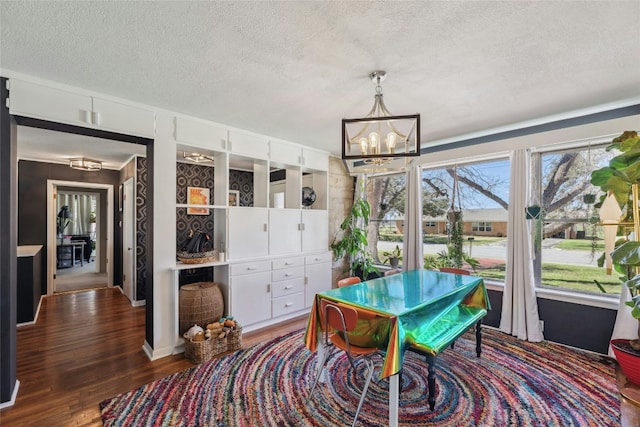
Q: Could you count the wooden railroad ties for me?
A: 0